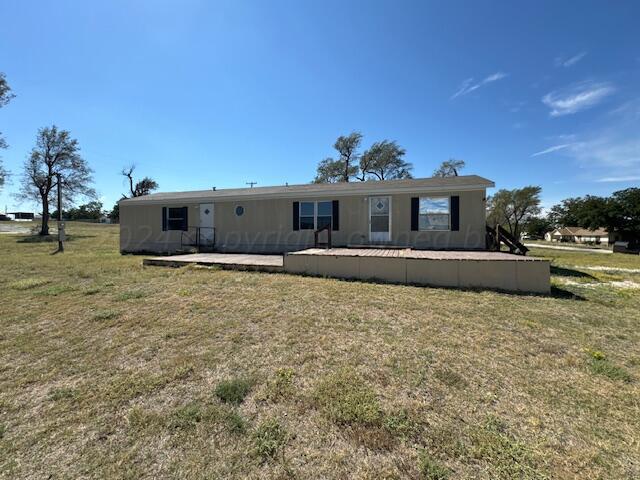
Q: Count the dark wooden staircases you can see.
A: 1